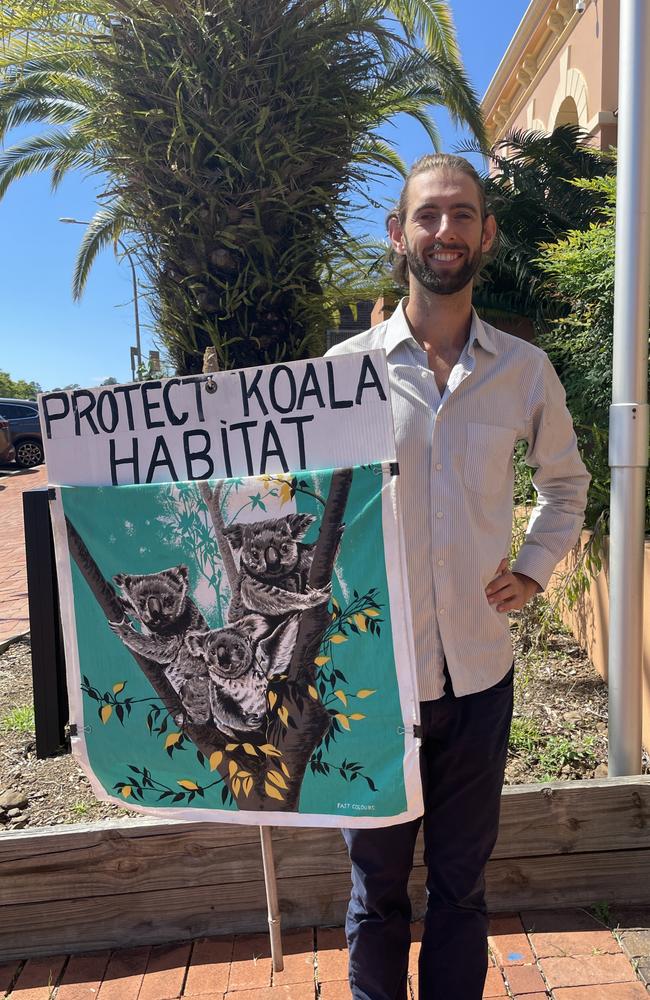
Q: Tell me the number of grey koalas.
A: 3